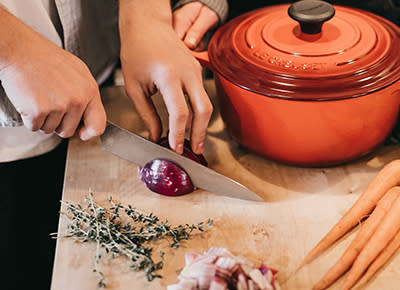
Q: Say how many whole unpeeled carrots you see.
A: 4